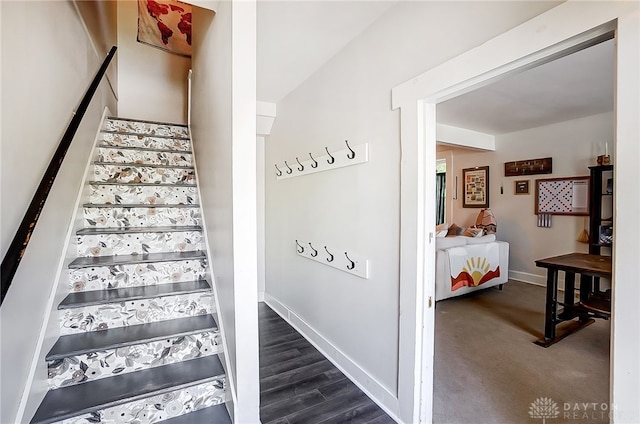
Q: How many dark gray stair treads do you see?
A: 12